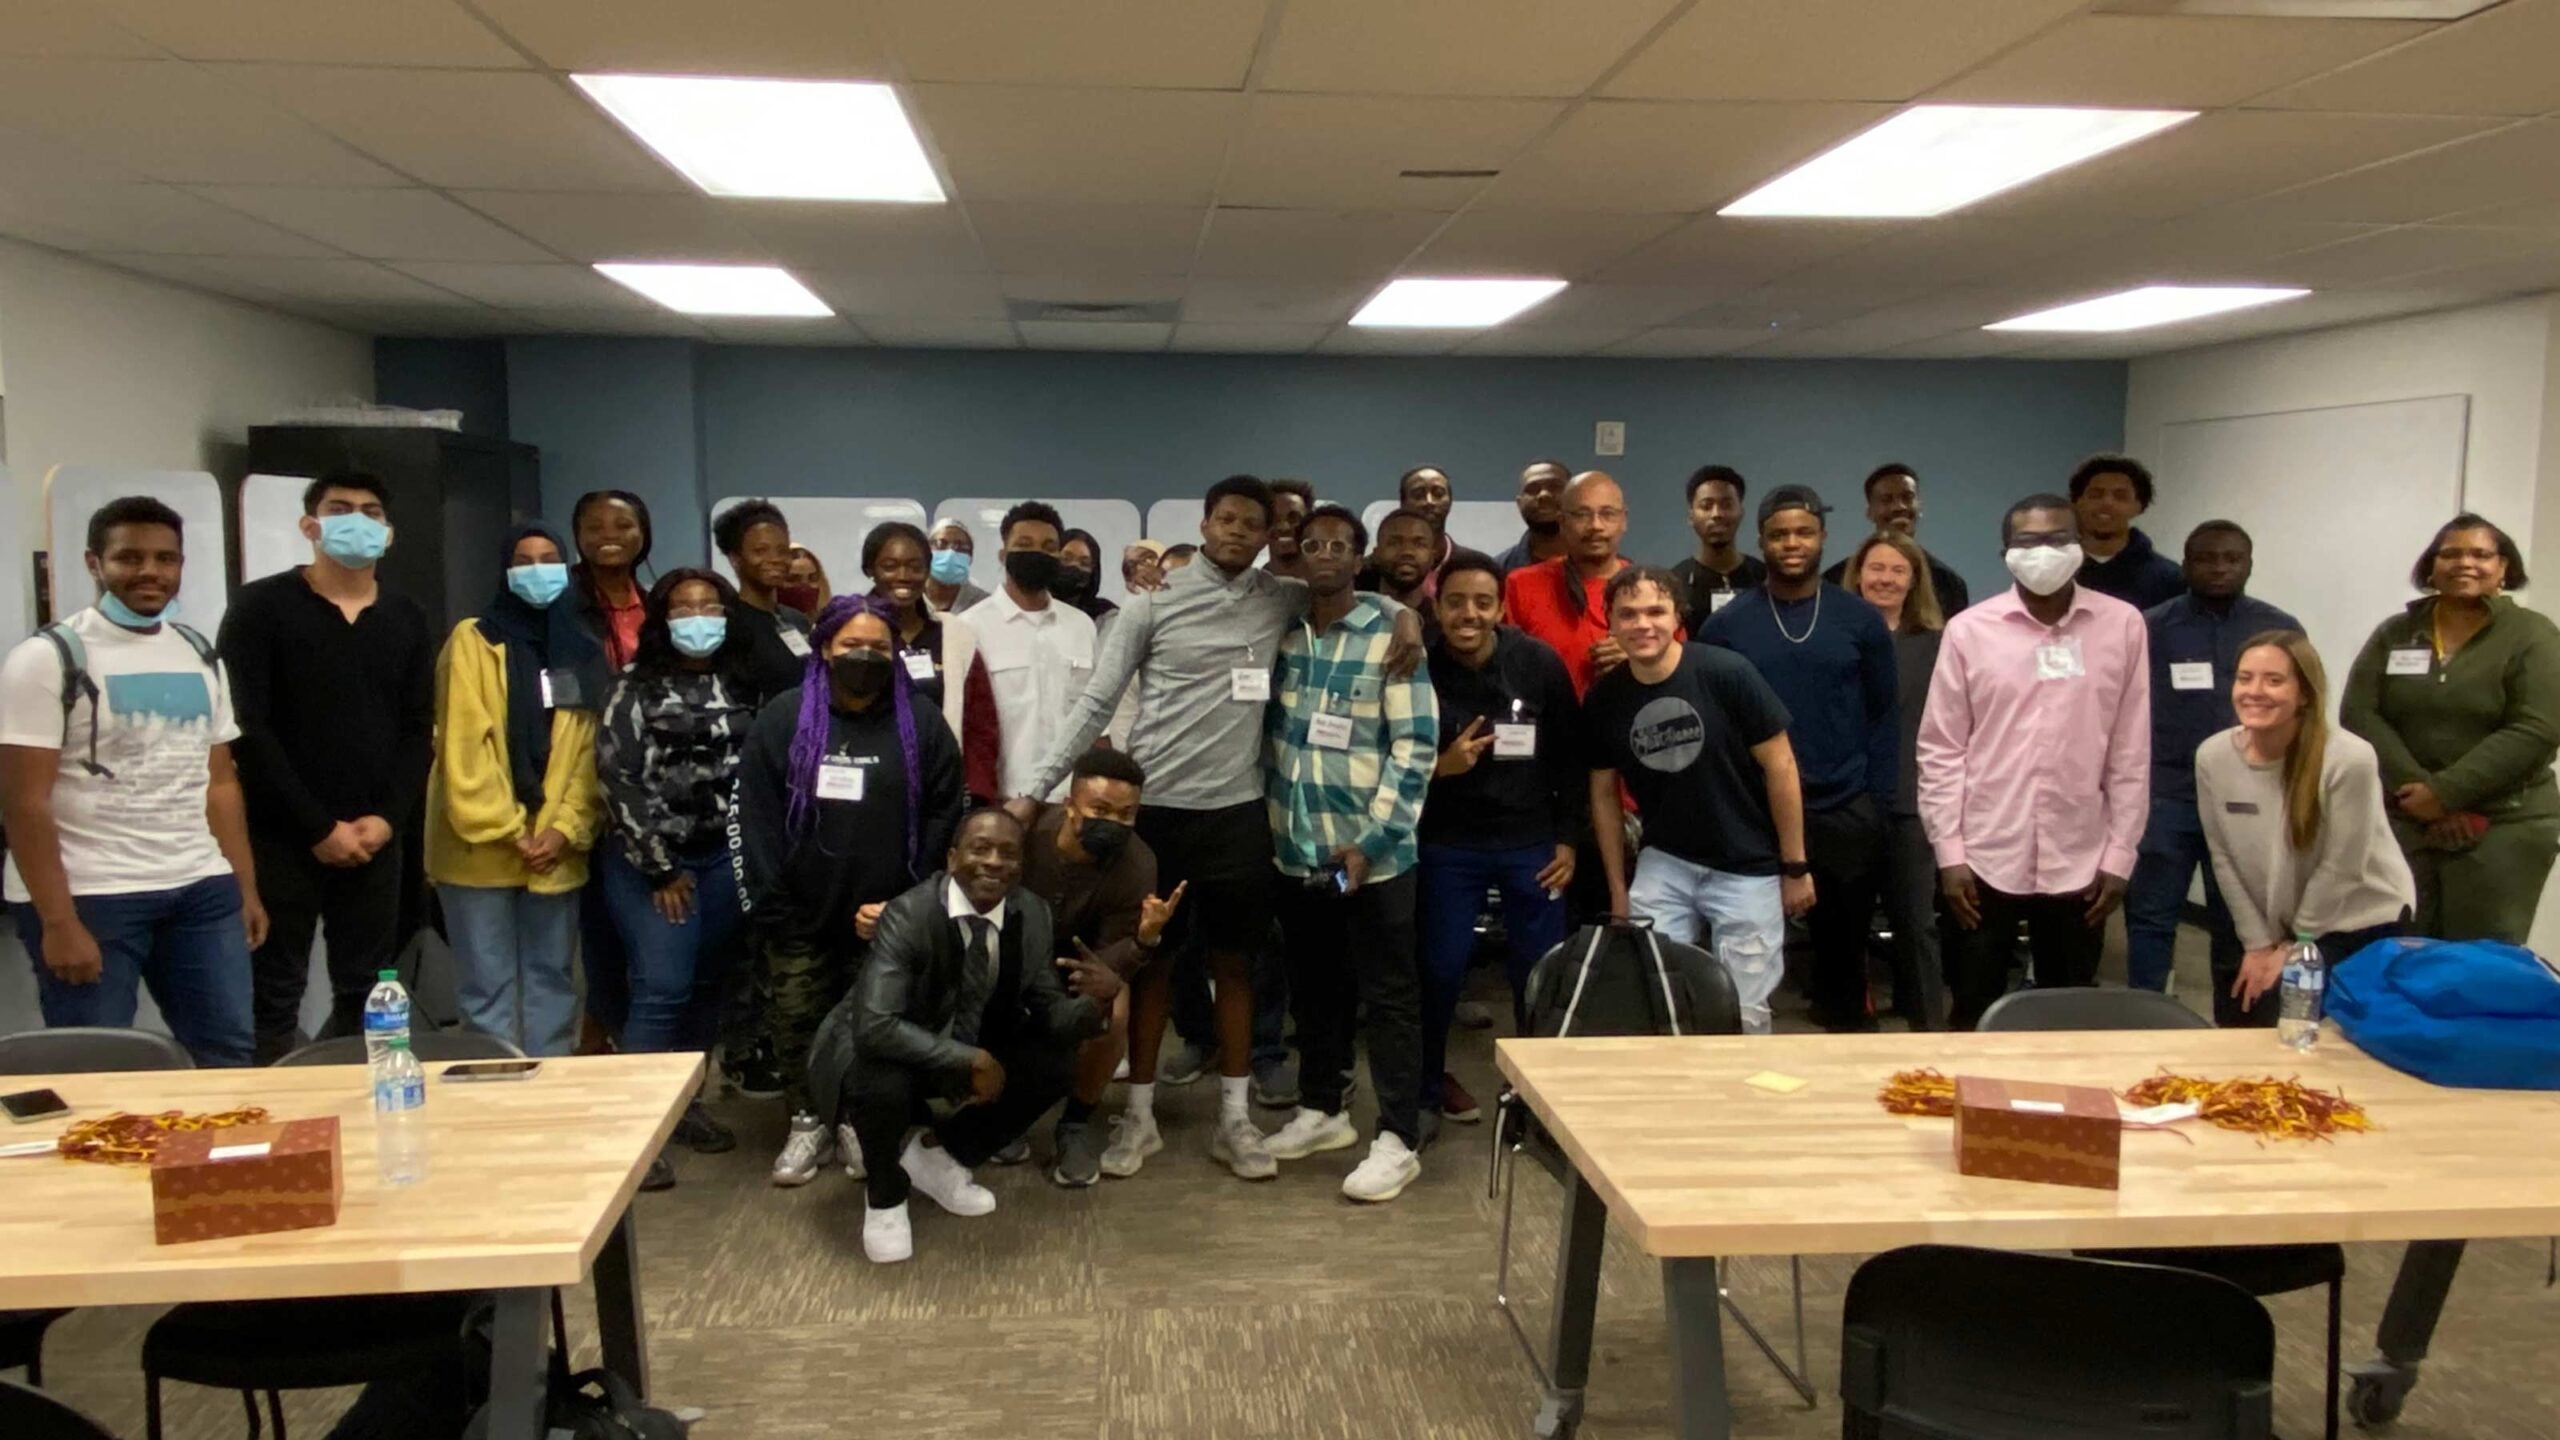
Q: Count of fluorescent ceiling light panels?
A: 5